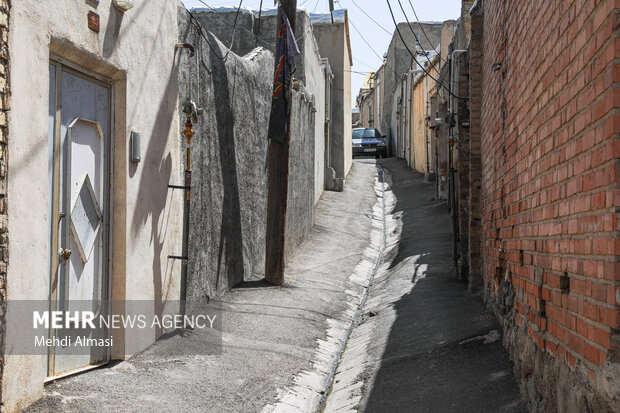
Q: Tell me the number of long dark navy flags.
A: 1